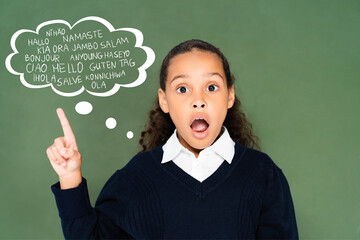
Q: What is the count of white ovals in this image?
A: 3